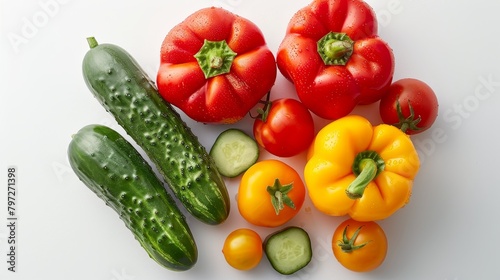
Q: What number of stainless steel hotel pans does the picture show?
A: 0